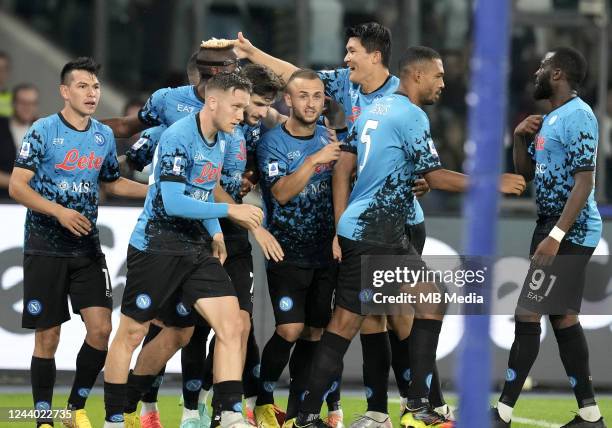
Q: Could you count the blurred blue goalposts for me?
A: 1